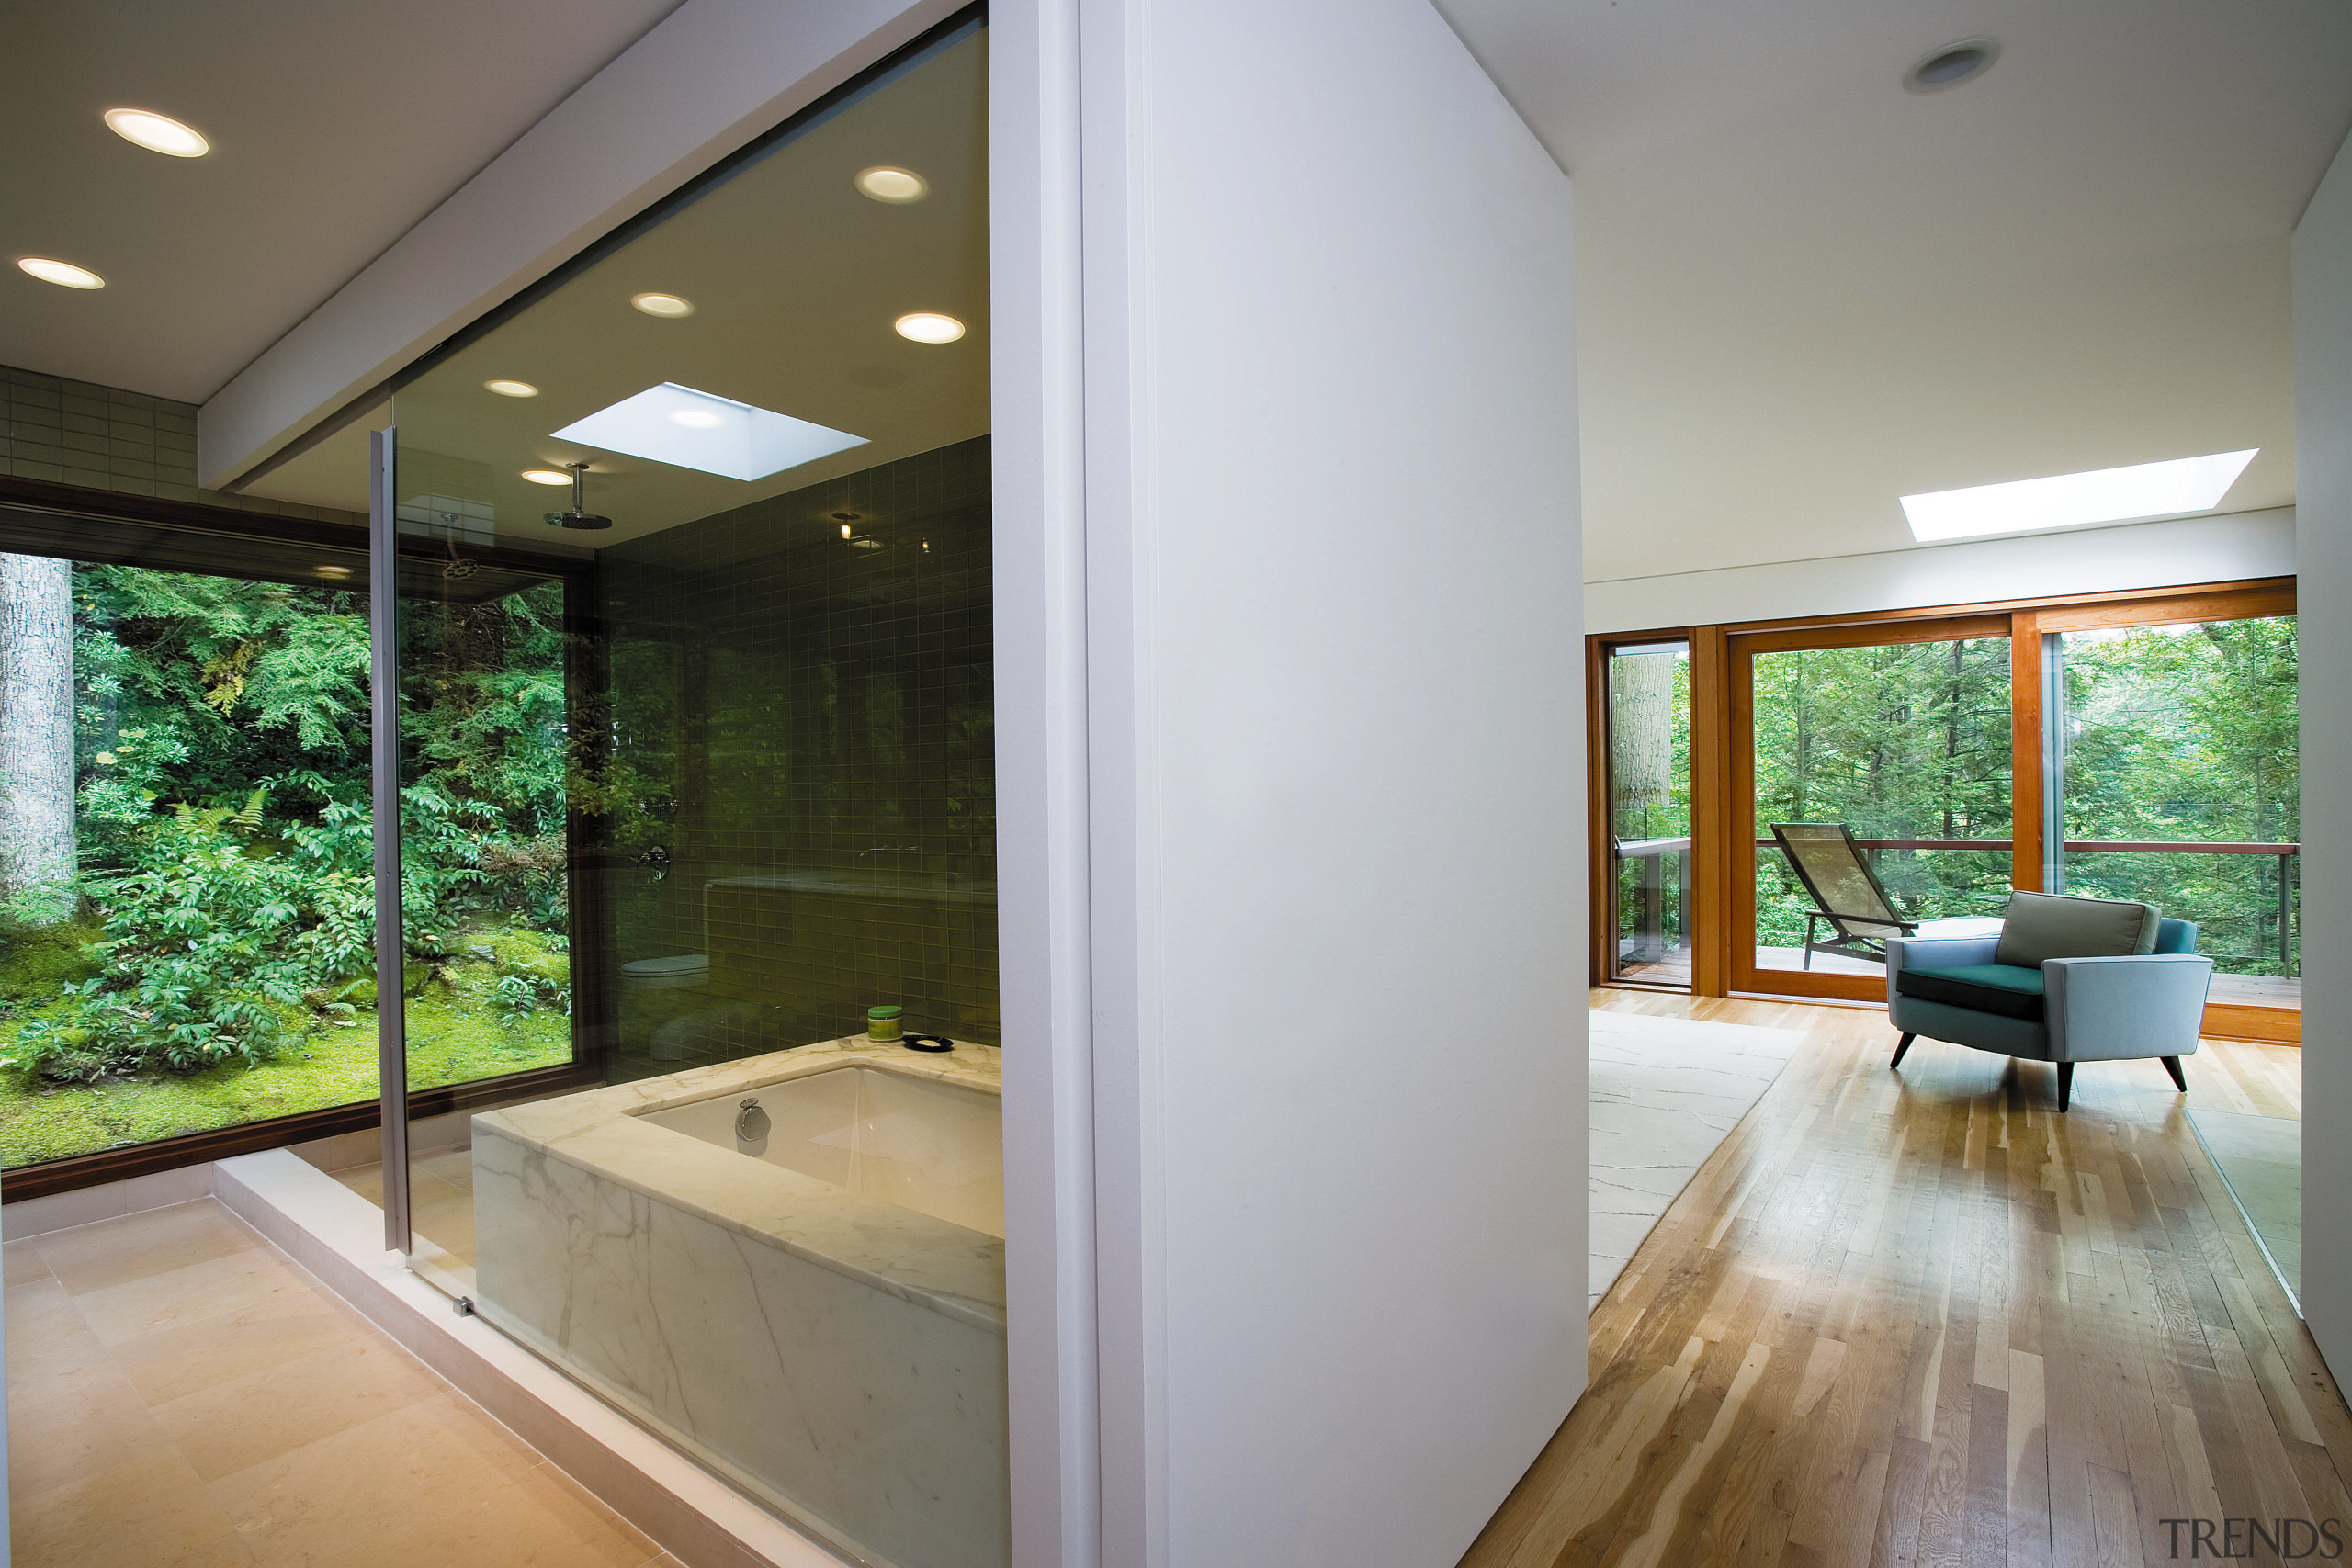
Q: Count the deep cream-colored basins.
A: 1